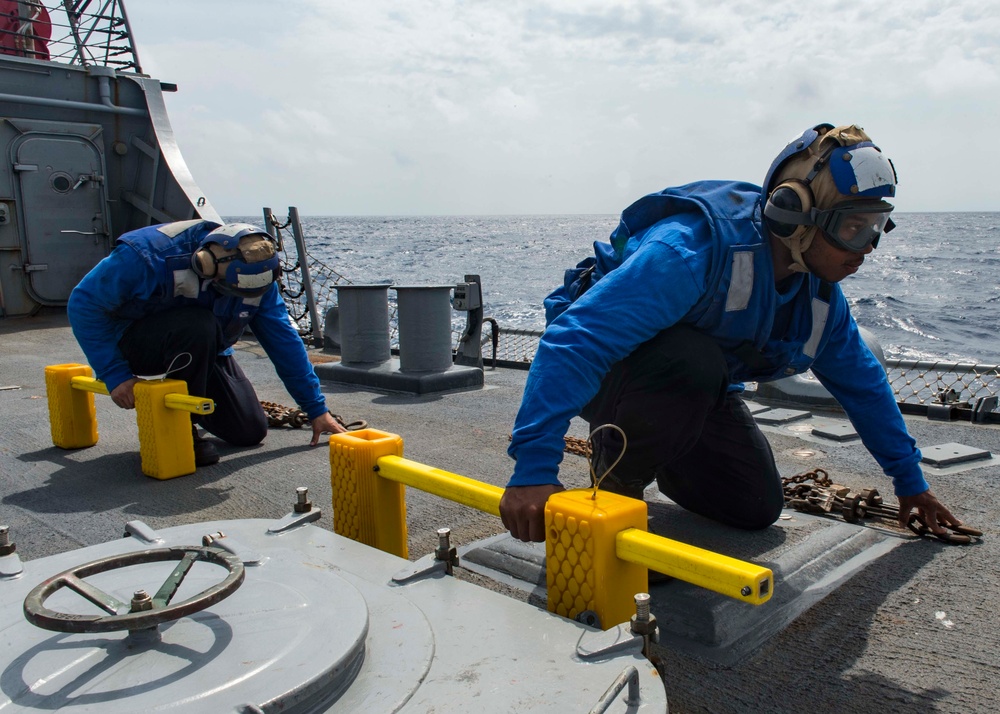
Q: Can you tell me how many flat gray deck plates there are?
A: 4